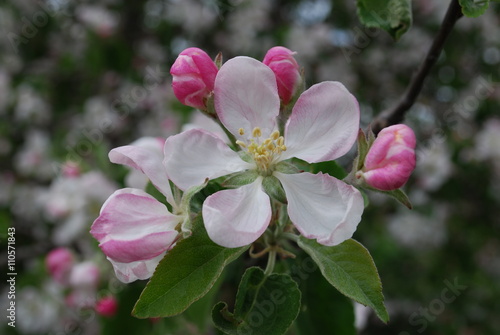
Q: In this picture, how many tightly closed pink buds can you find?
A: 3